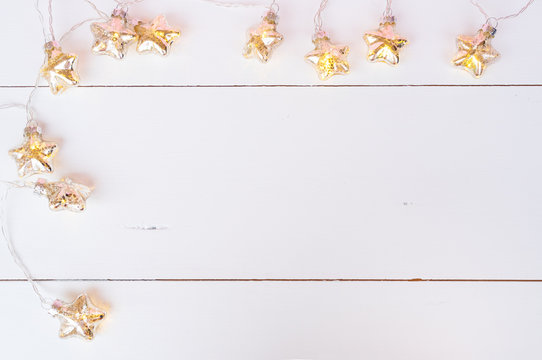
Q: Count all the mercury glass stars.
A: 10